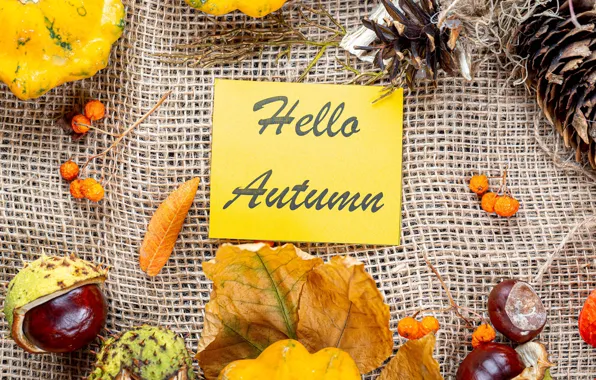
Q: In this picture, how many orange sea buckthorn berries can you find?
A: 11